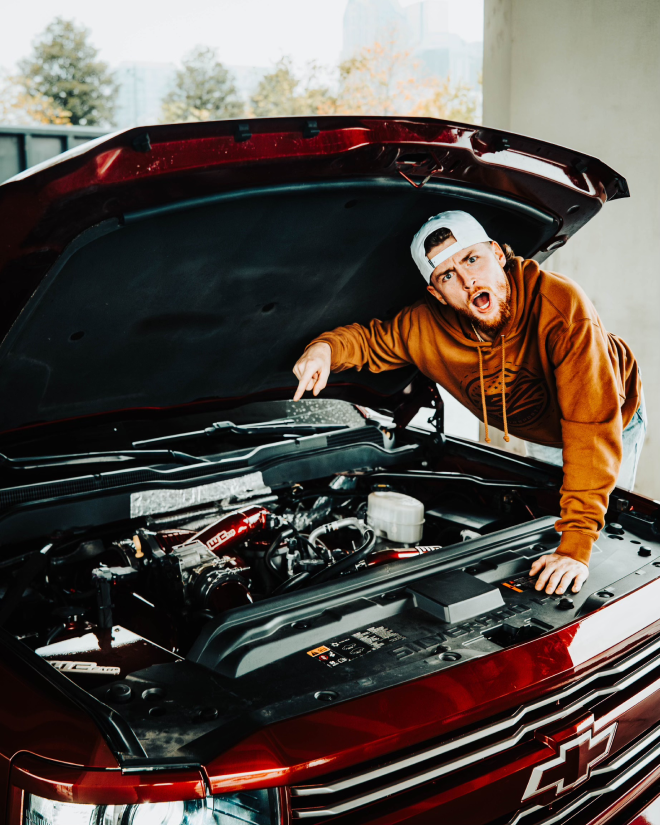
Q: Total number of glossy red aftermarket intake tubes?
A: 2